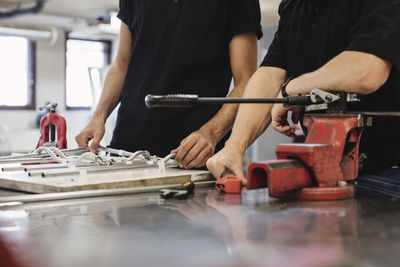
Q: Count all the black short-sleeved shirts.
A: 2